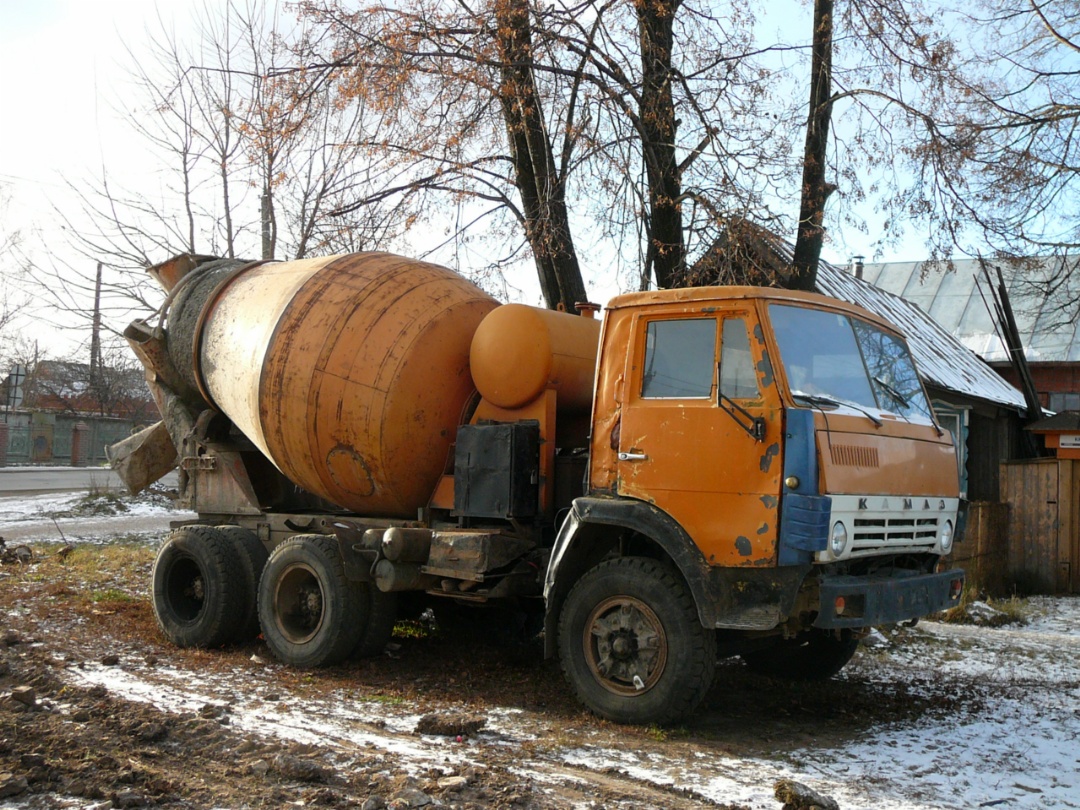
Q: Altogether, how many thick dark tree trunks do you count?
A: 3